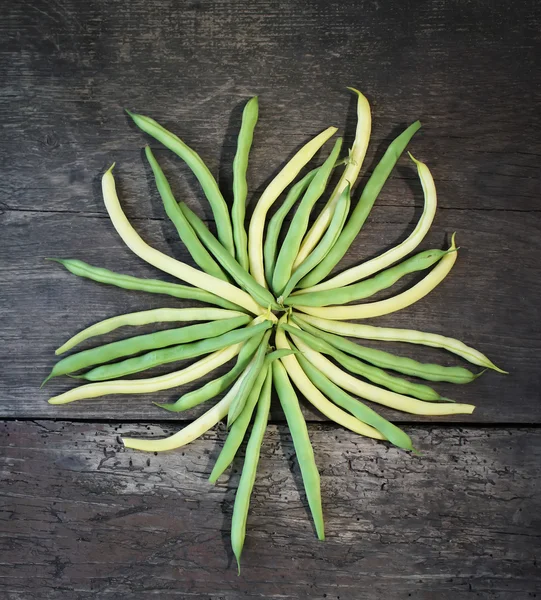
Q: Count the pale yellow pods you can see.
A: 11